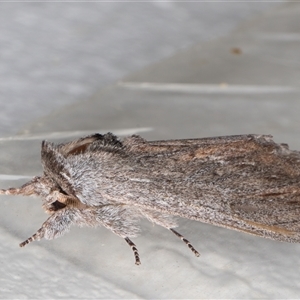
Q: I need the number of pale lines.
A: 4